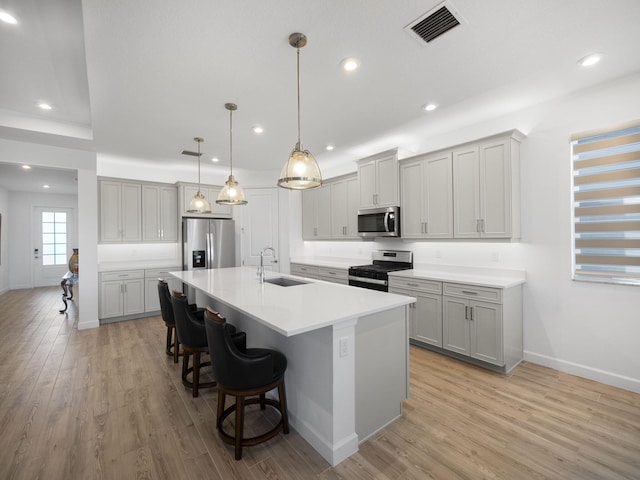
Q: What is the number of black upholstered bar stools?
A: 3